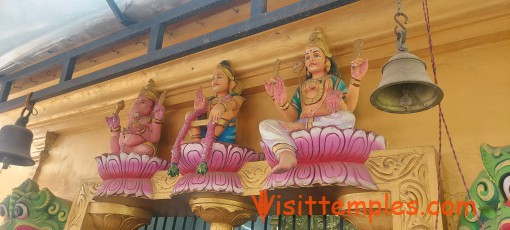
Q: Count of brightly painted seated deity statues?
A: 3